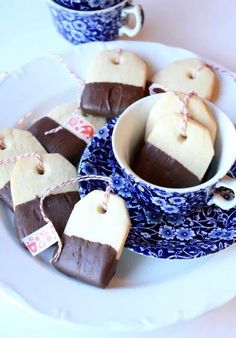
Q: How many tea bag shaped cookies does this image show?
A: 8